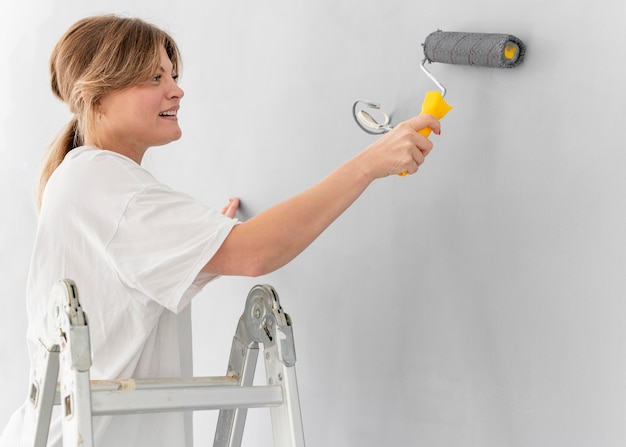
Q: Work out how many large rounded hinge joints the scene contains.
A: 2